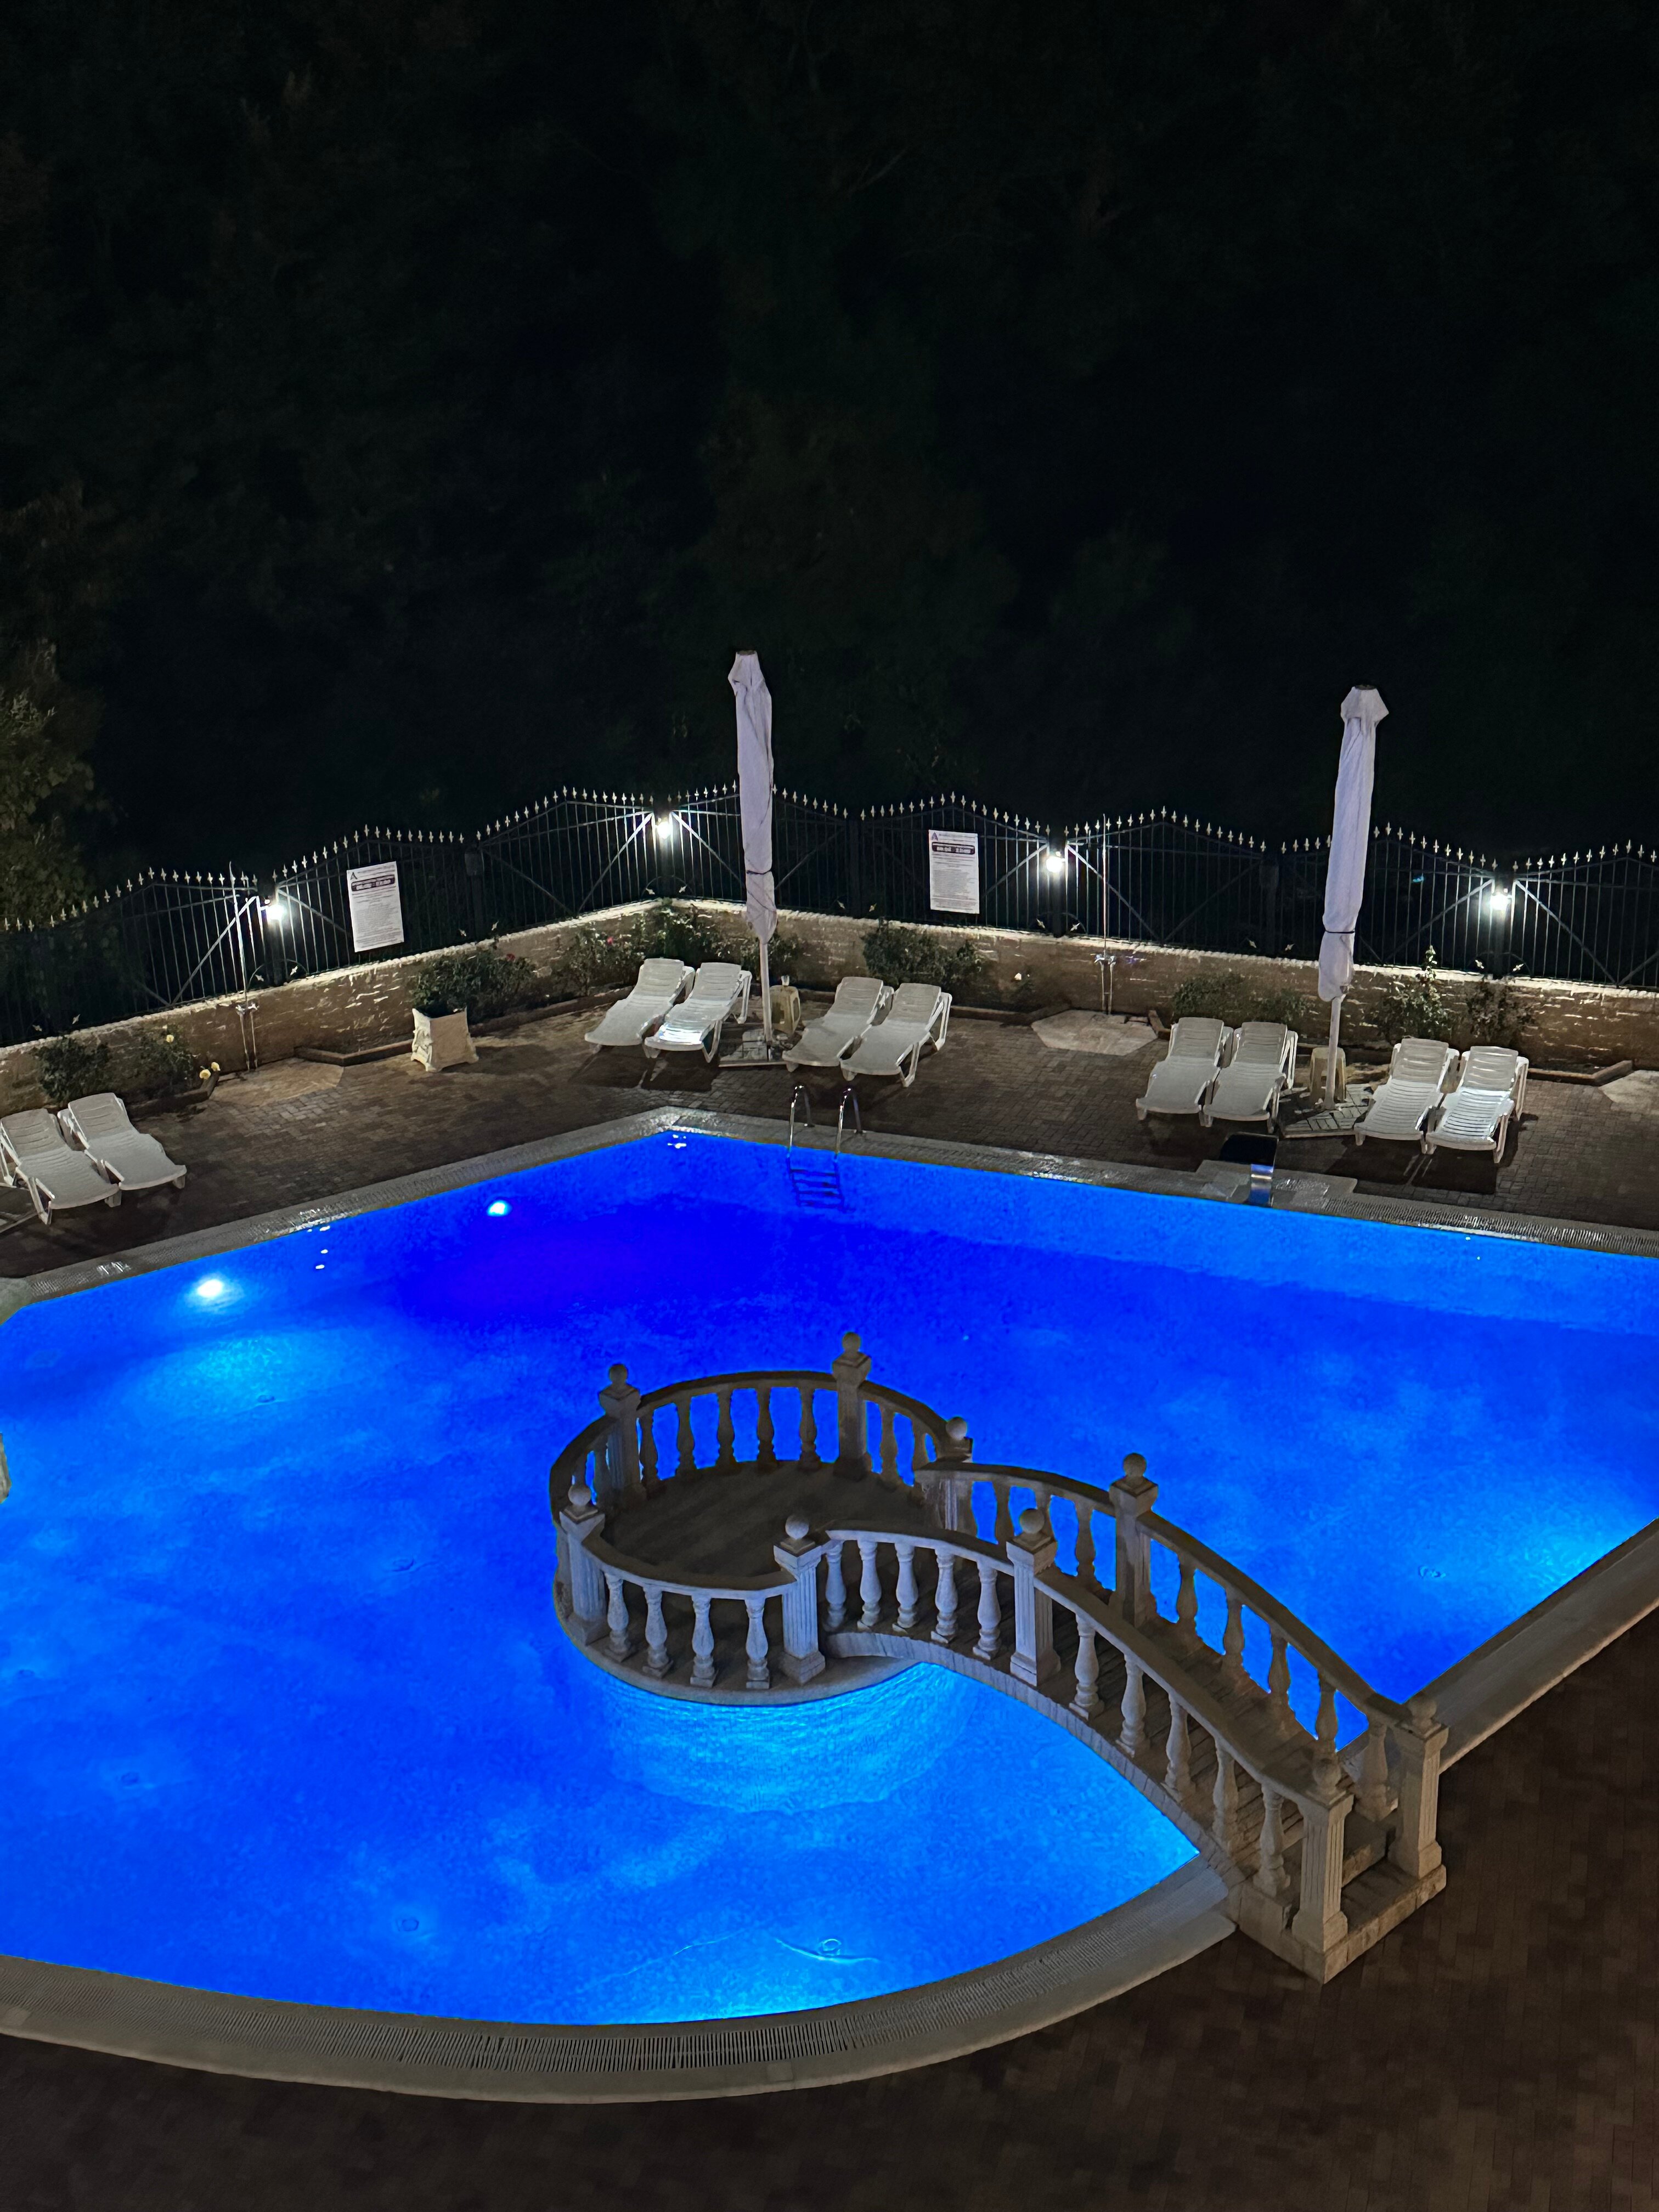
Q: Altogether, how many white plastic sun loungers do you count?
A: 10